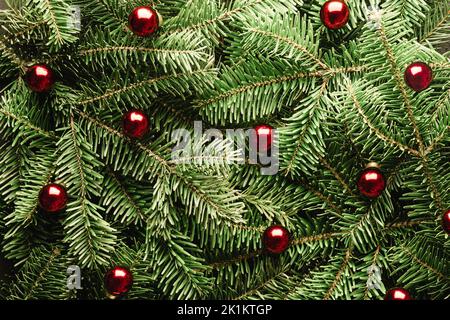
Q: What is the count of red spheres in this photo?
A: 12